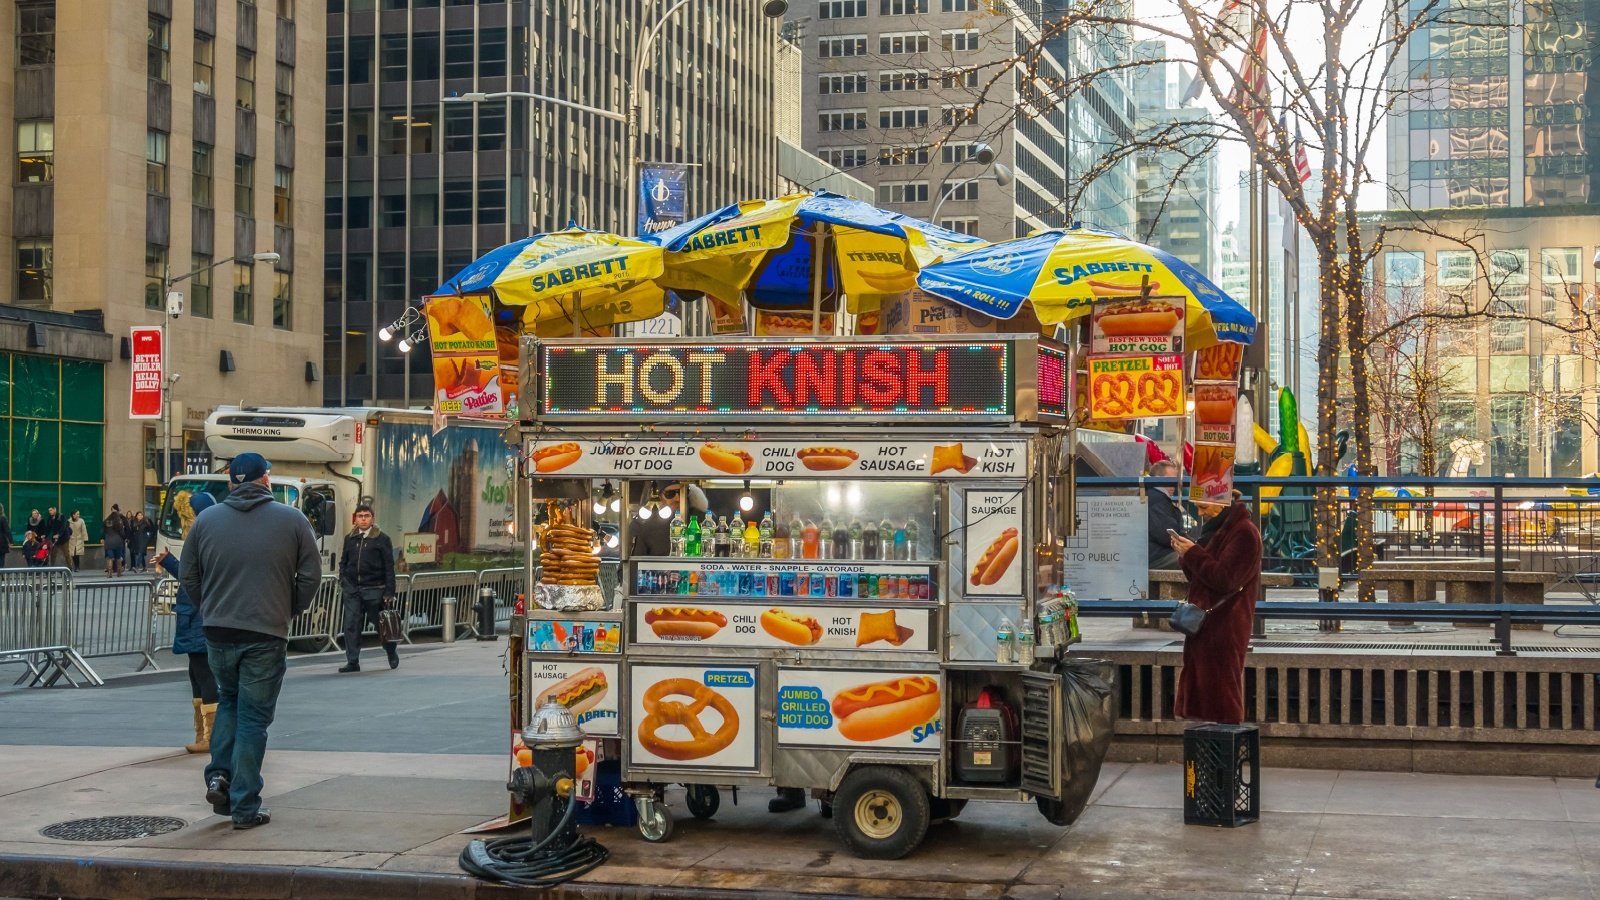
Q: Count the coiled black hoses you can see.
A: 1